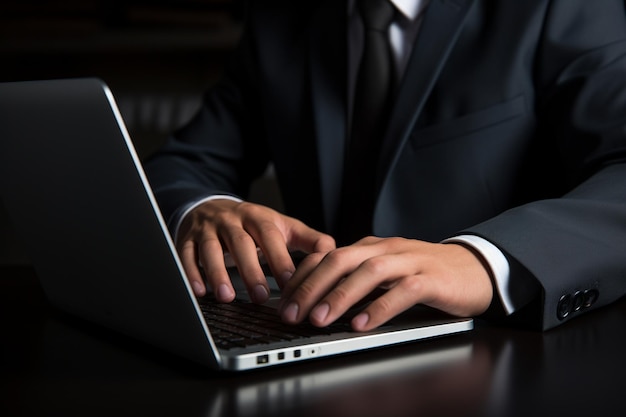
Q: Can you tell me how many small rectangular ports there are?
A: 3